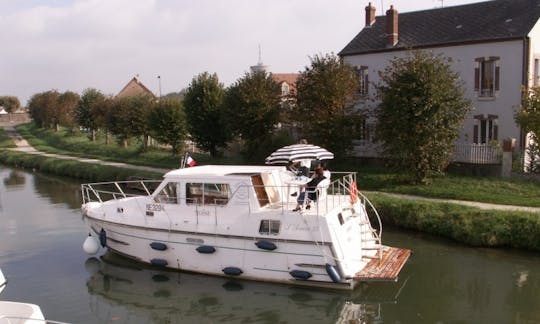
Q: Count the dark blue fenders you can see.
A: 8